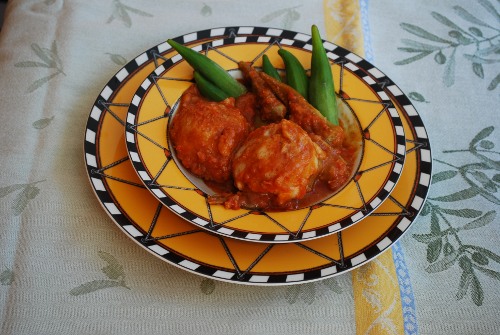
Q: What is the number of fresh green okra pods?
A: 5